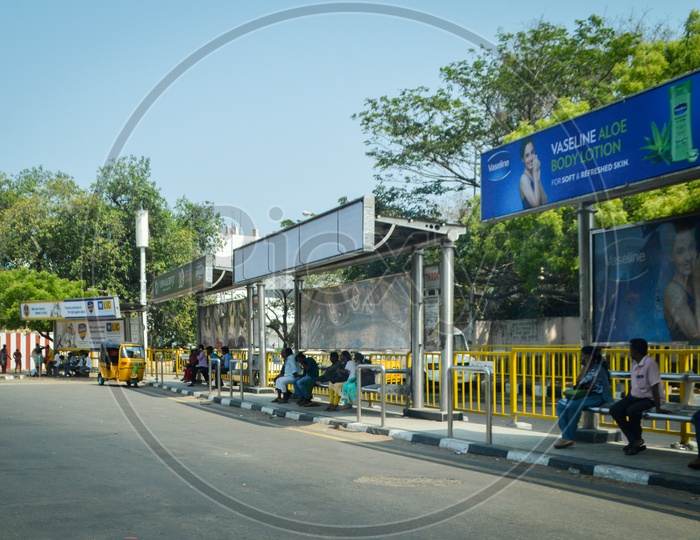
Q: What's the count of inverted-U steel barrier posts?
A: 5